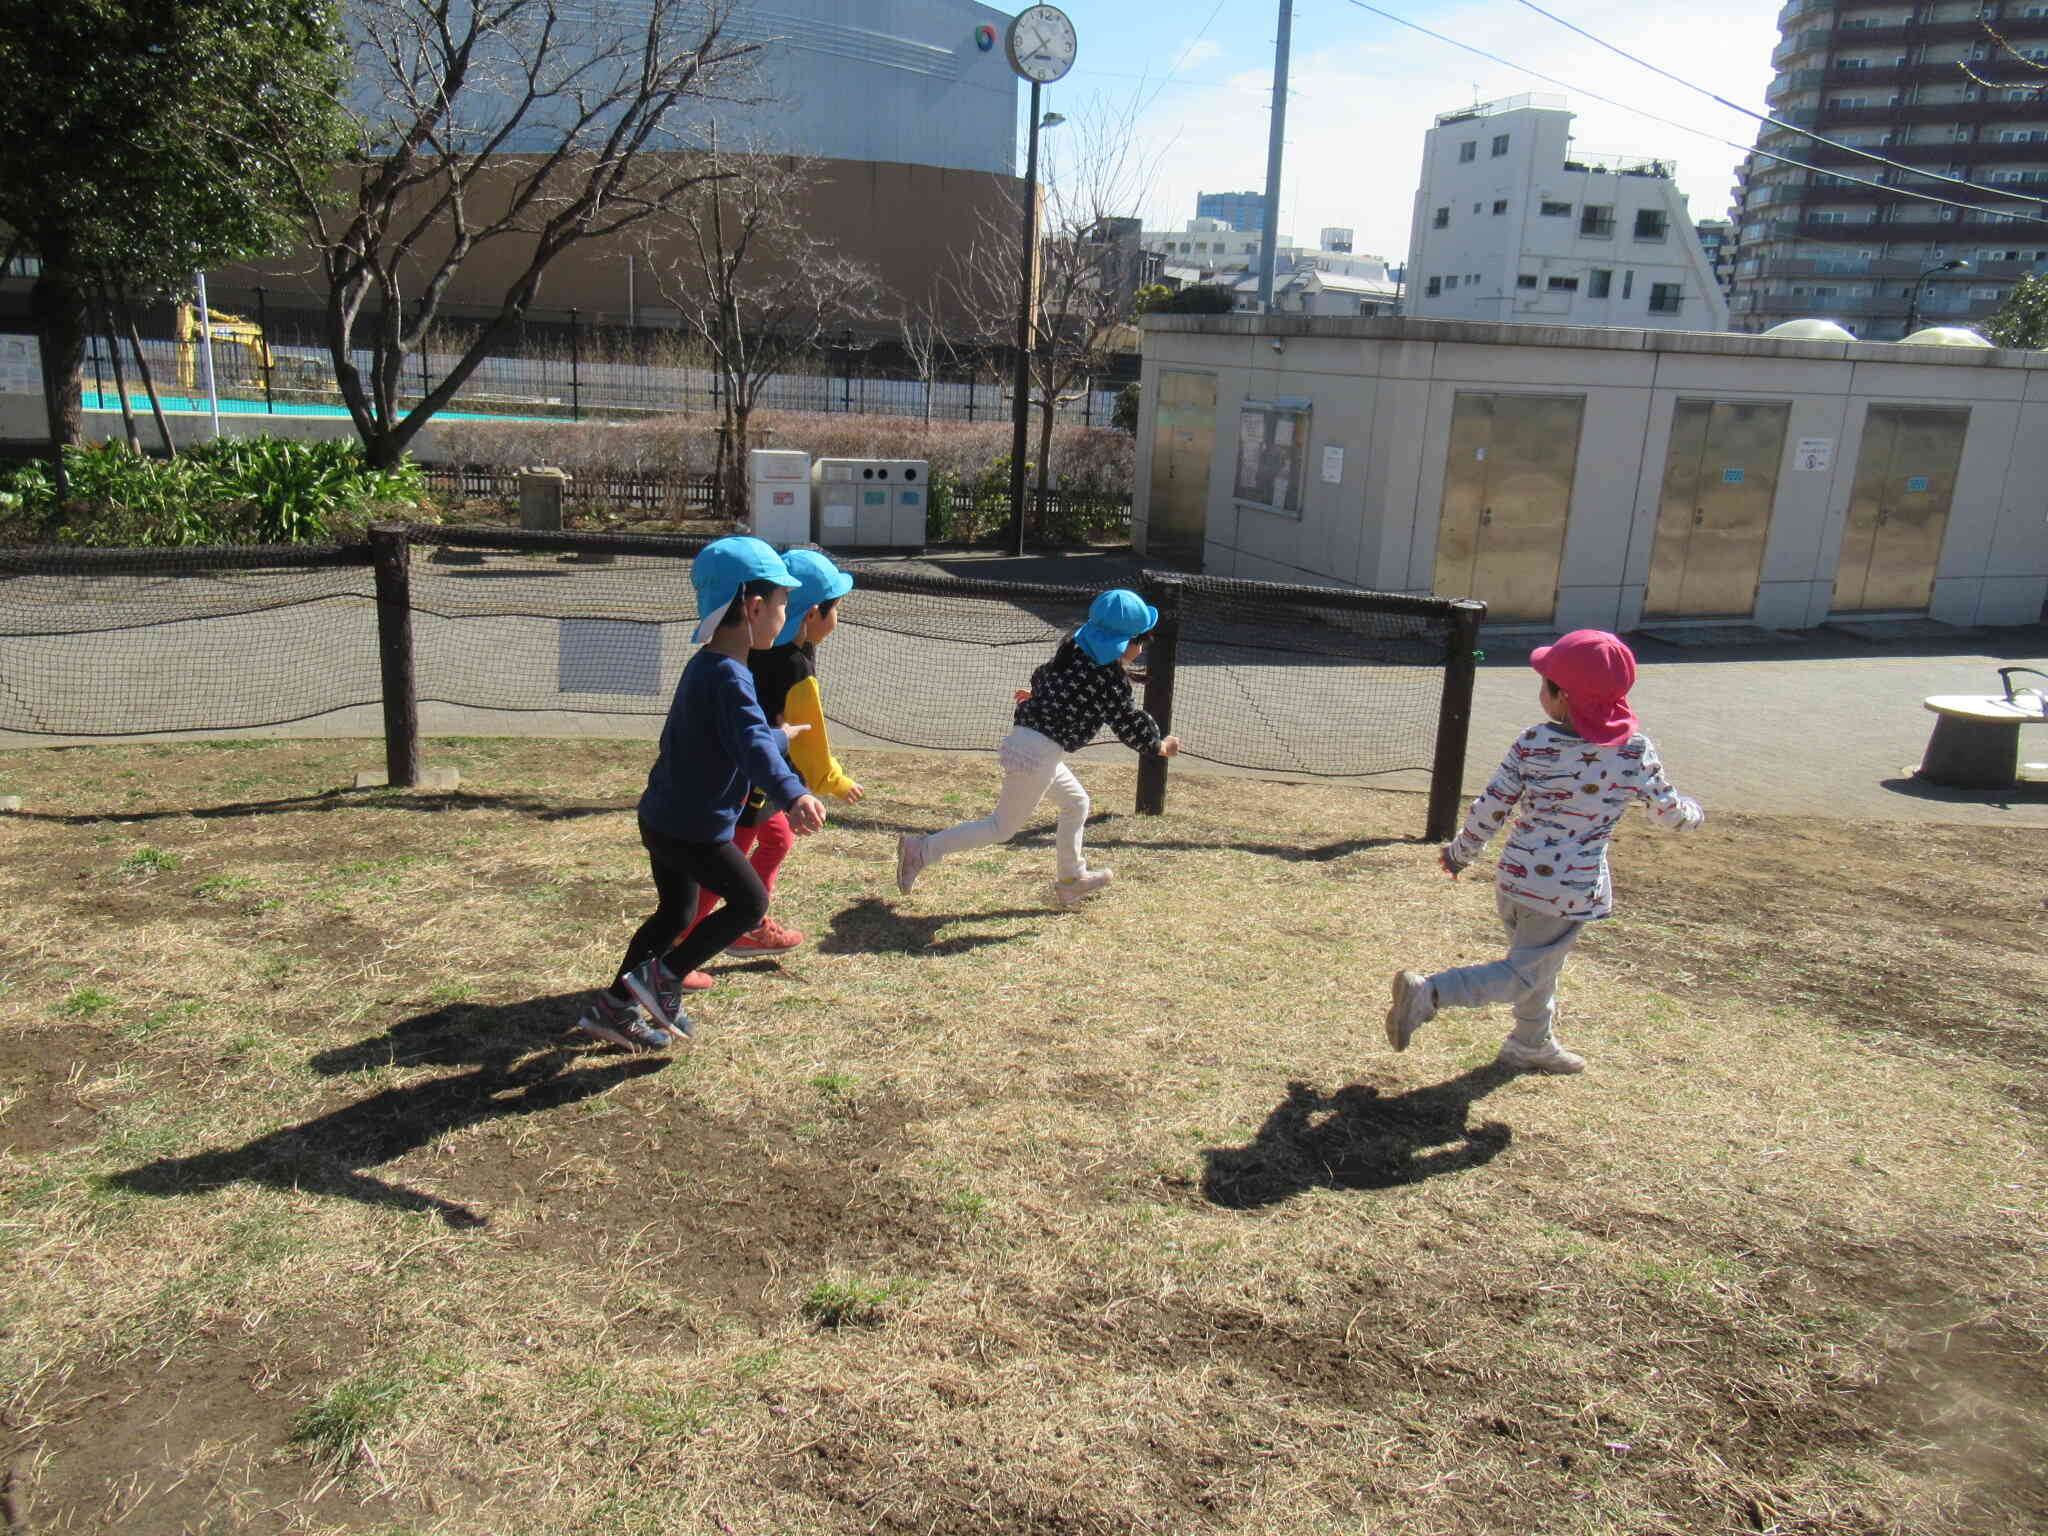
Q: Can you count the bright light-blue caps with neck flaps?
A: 3